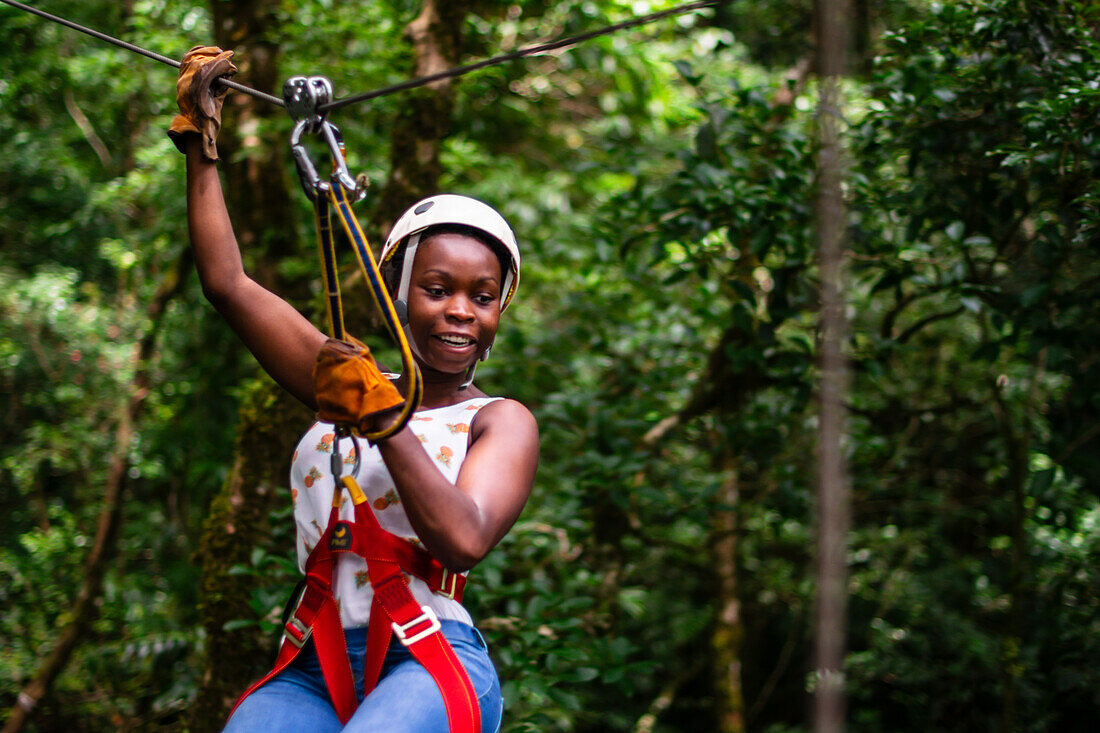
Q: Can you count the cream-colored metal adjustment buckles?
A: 3